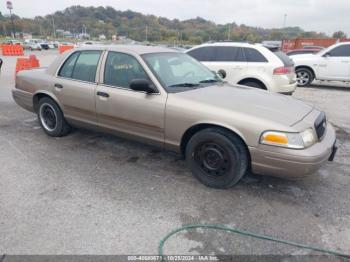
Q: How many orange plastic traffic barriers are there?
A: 3